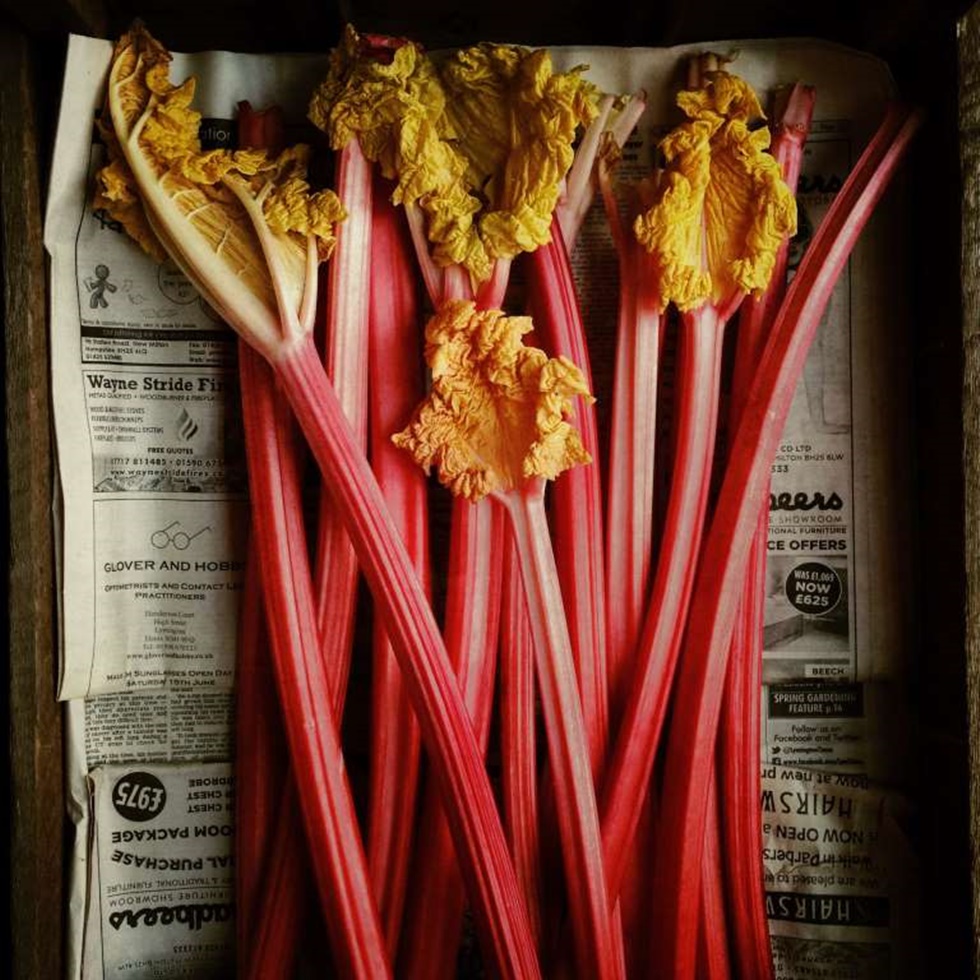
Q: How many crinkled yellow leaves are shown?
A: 4